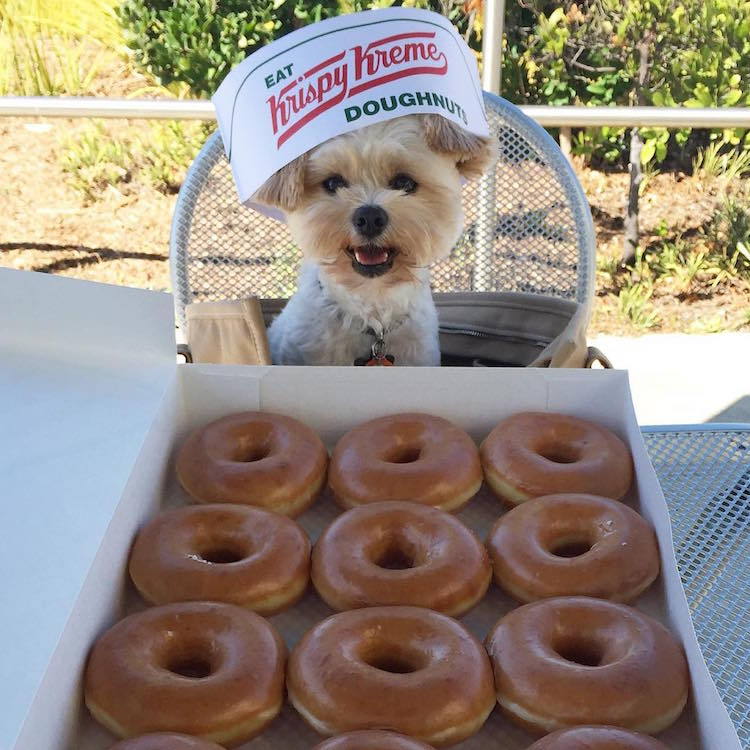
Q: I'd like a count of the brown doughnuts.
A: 12